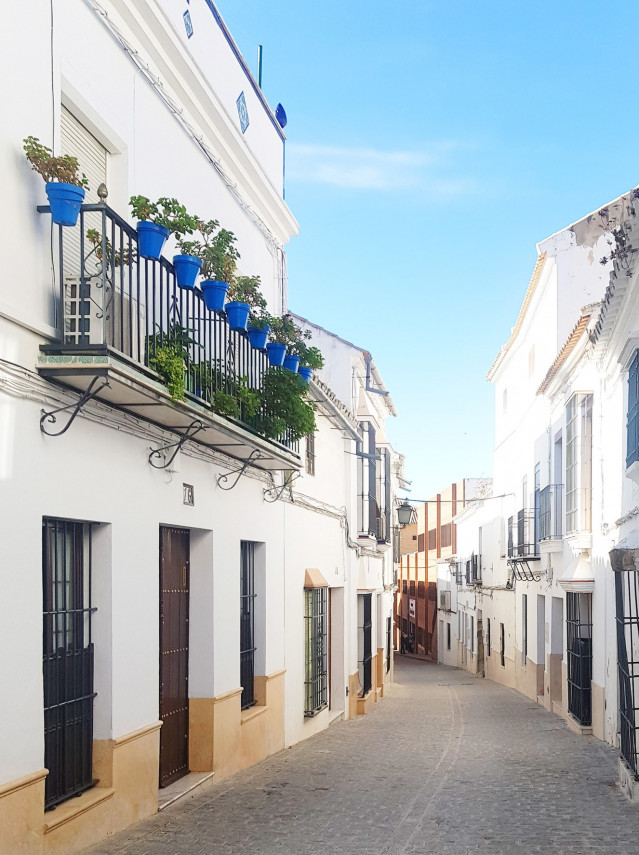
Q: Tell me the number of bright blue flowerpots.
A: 9